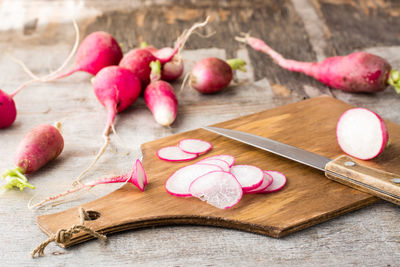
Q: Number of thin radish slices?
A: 9